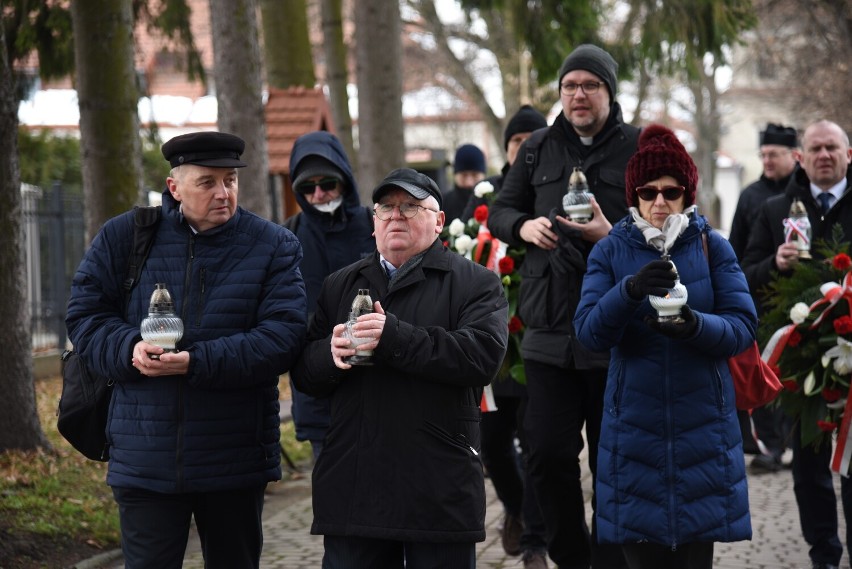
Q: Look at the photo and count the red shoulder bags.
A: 1